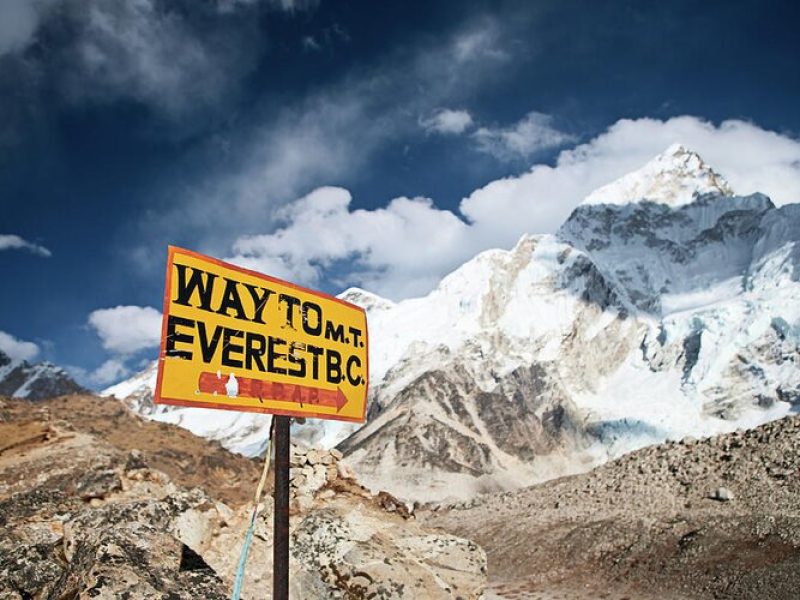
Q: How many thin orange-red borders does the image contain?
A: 1